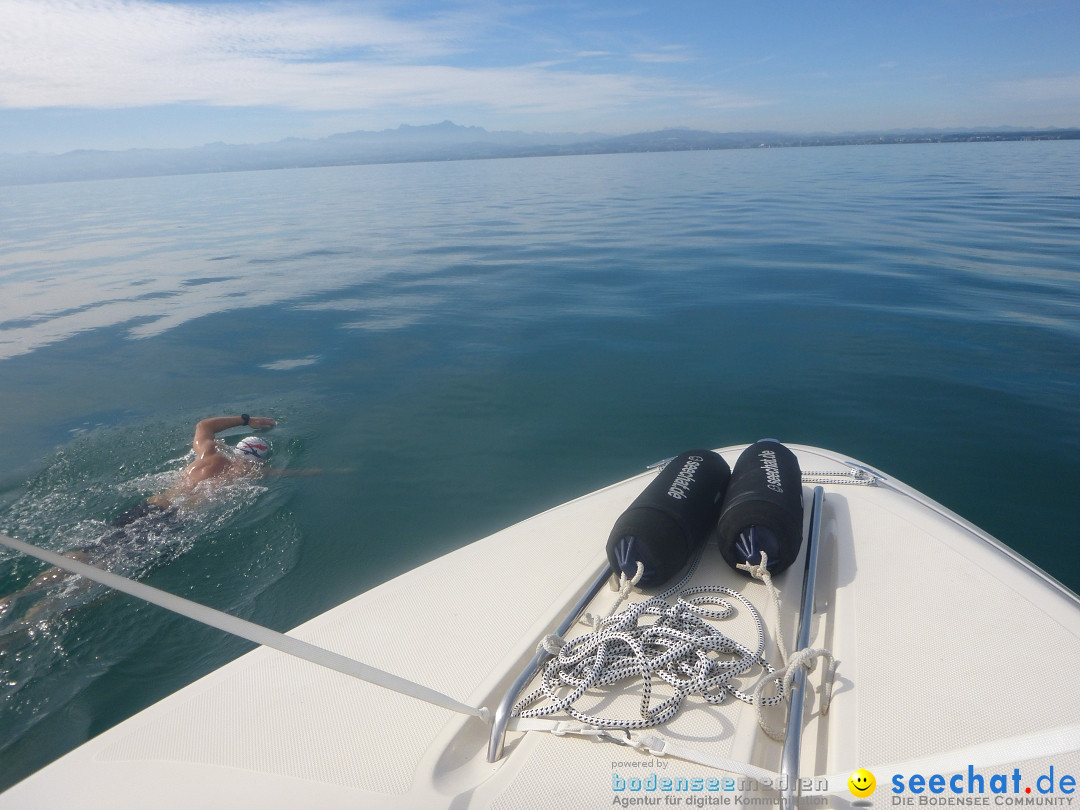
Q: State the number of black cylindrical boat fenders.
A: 2